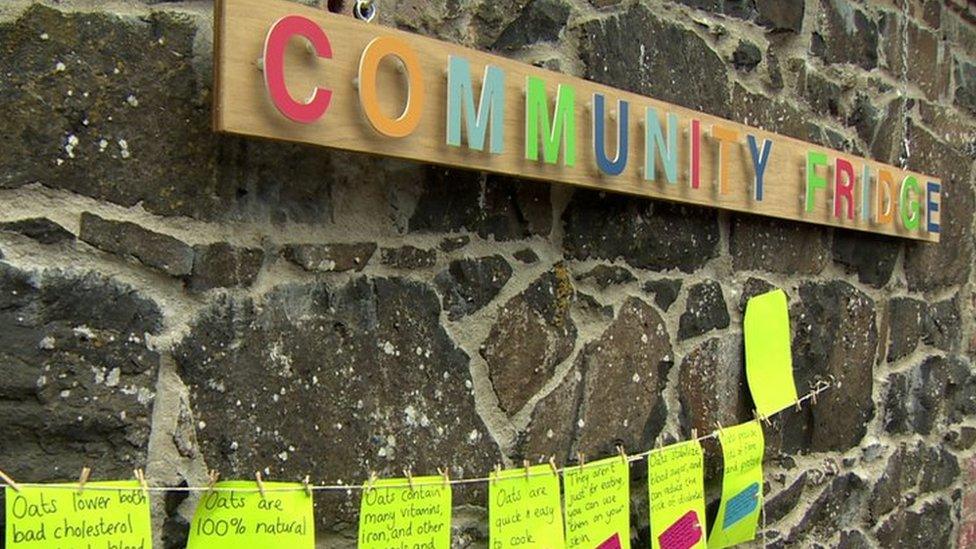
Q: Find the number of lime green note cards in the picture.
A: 8